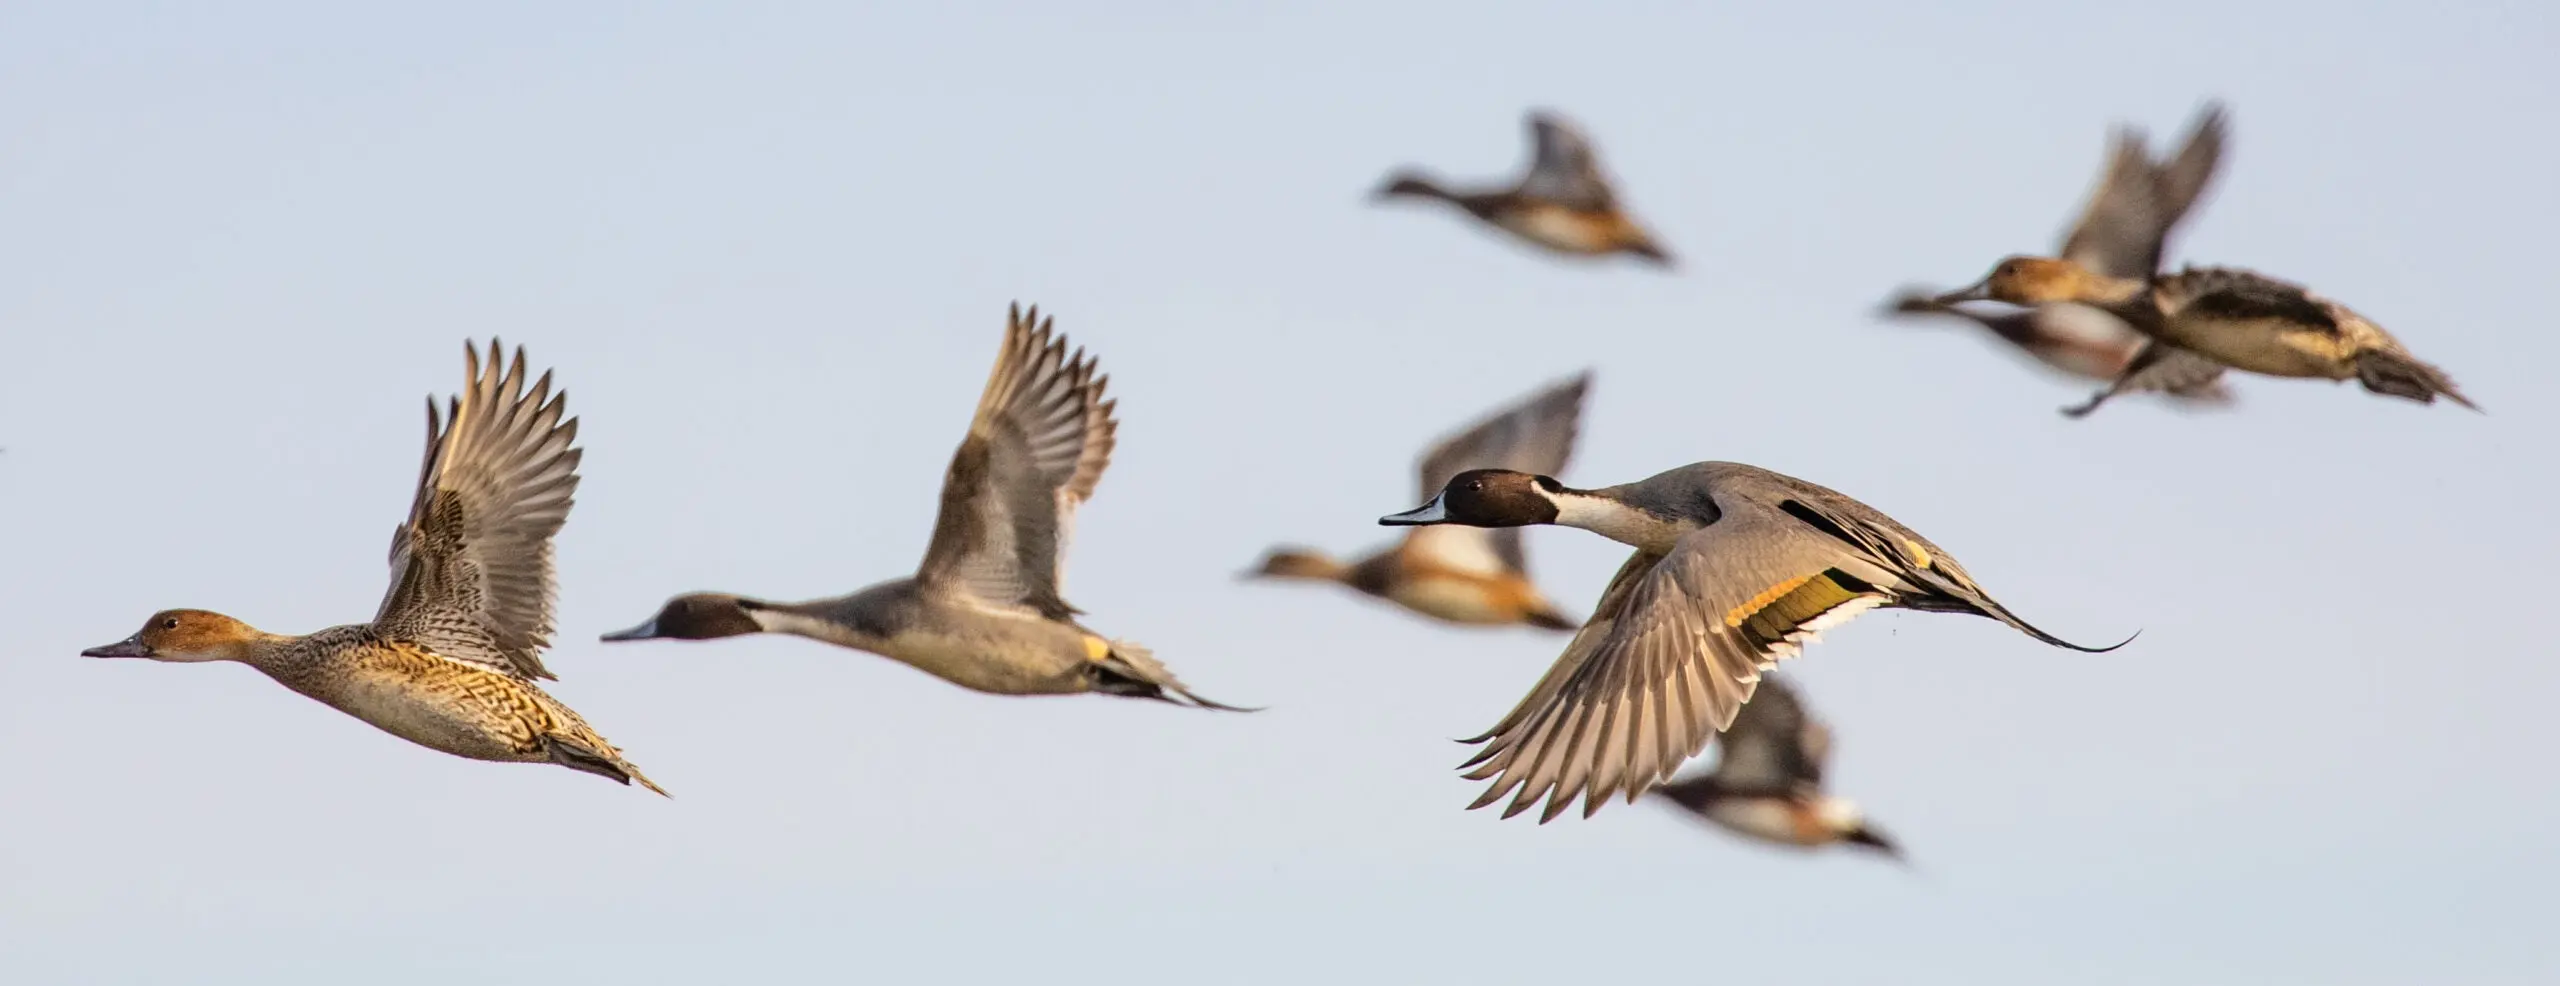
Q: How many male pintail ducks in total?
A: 2